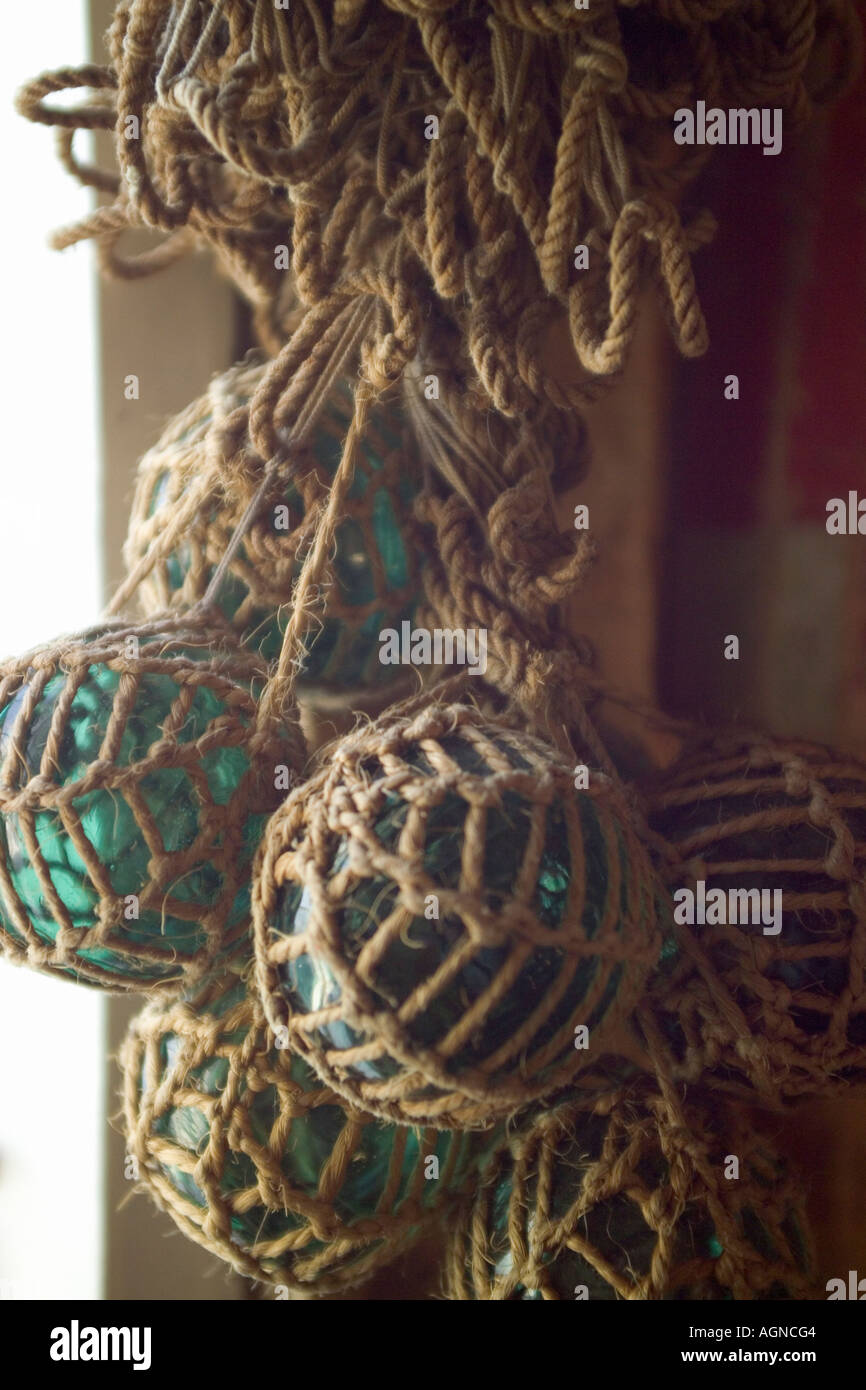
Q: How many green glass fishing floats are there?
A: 6